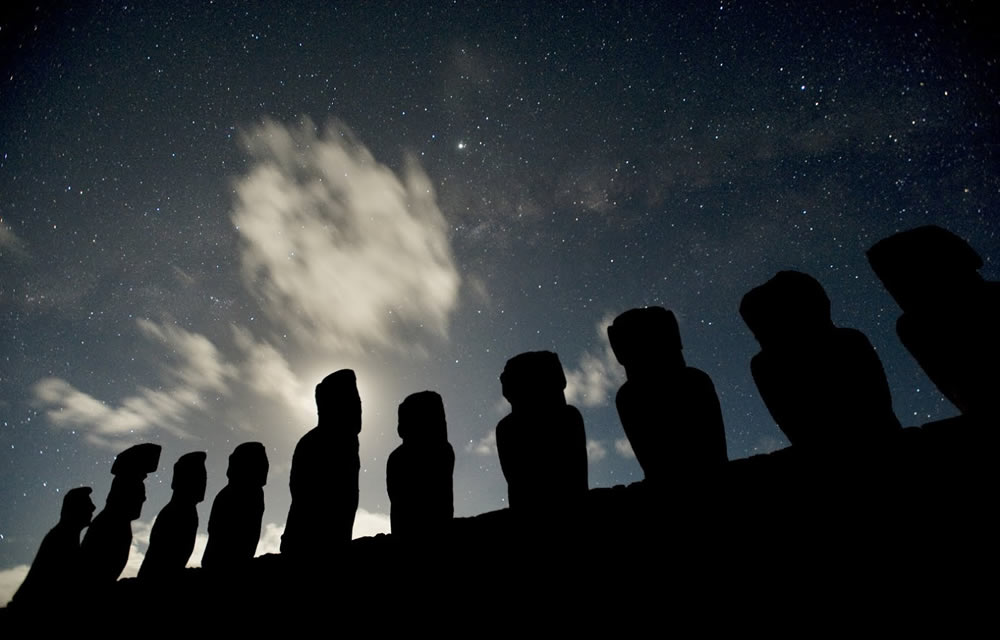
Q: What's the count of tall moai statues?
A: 10